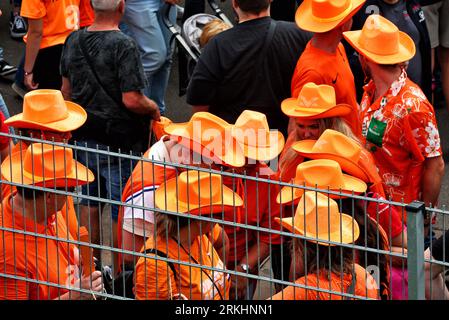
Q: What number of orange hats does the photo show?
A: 11